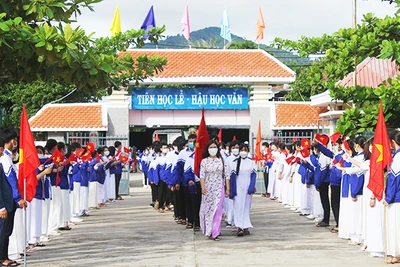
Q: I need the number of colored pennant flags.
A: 5